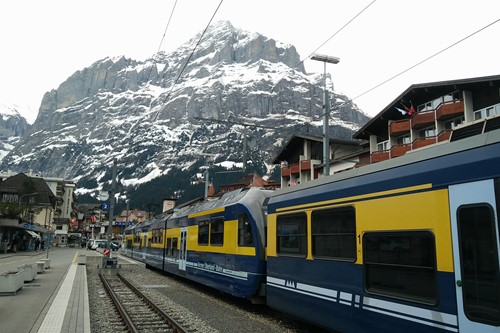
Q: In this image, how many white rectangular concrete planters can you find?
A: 4